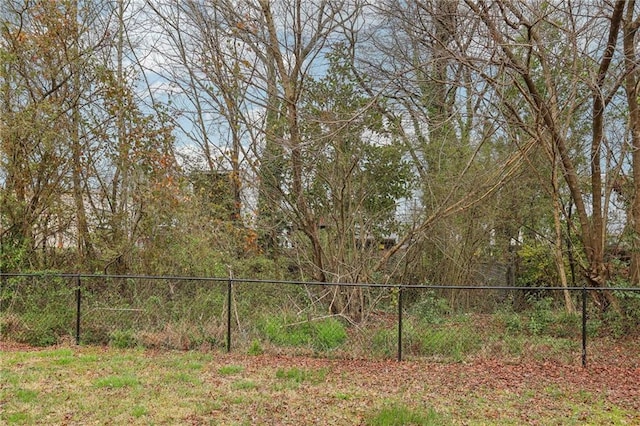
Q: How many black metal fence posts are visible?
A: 4